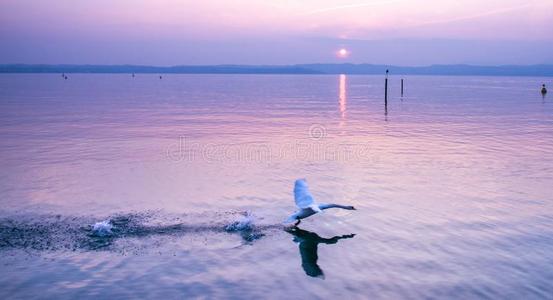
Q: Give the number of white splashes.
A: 2